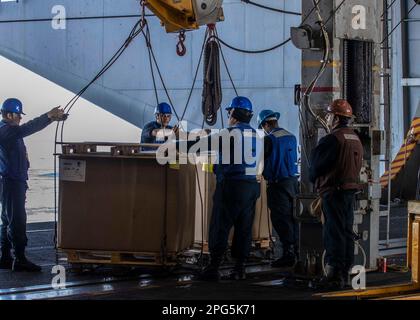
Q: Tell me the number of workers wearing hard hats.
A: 5